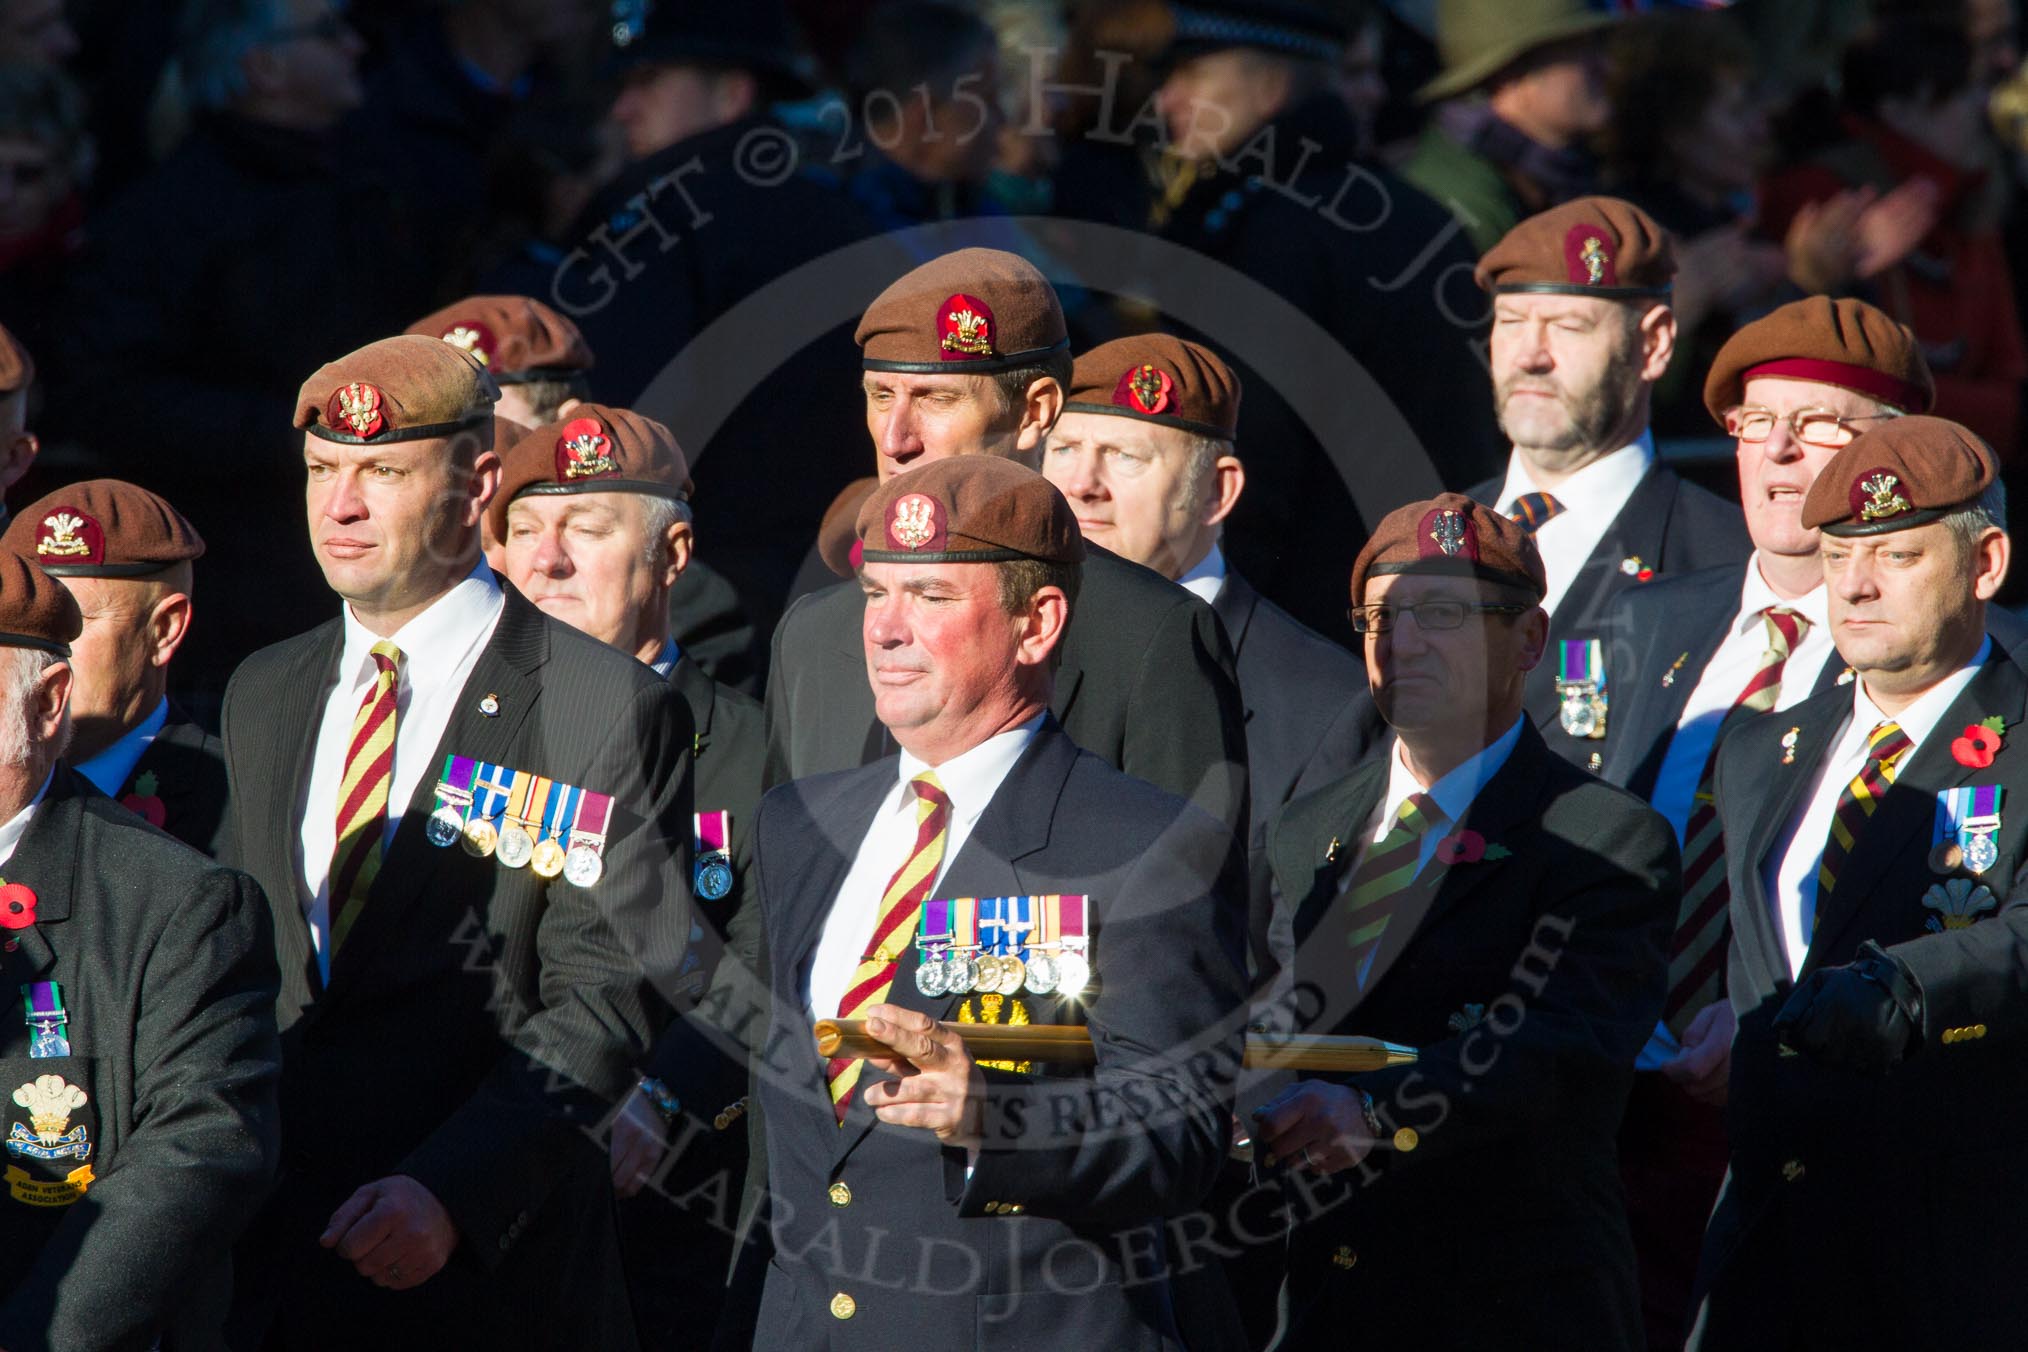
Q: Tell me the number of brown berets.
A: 15